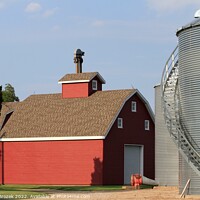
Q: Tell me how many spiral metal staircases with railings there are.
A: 1